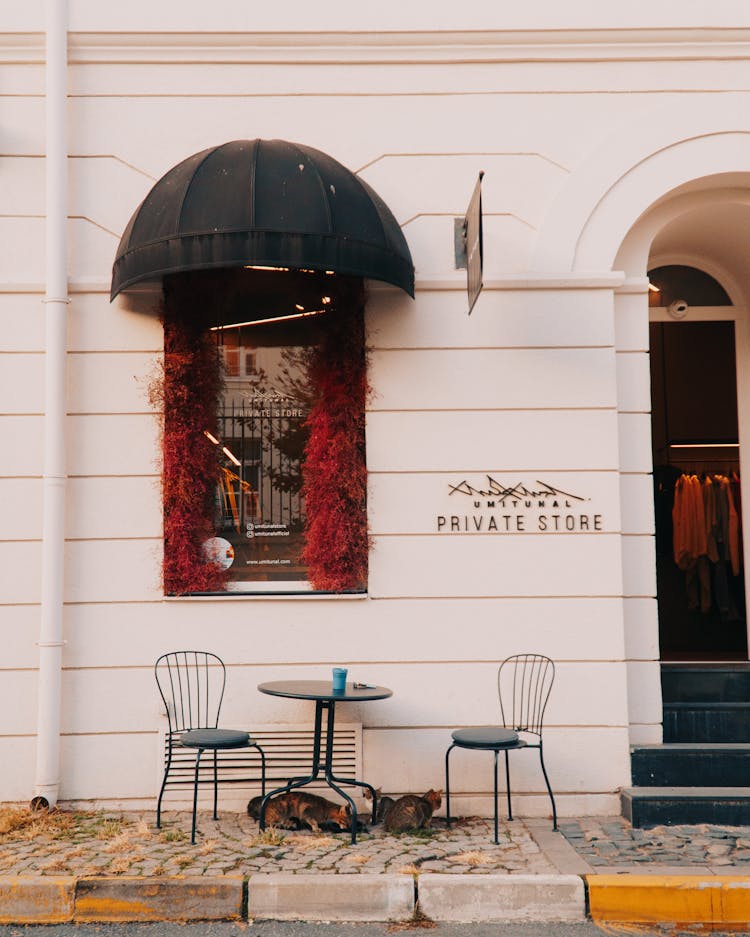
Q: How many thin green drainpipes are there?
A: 0